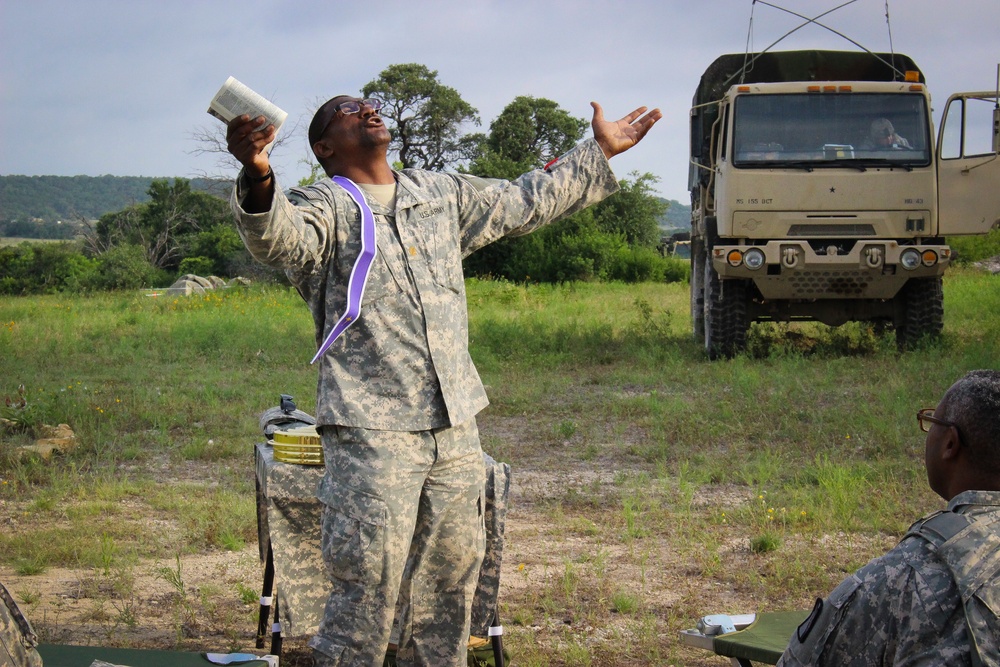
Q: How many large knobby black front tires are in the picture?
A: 2